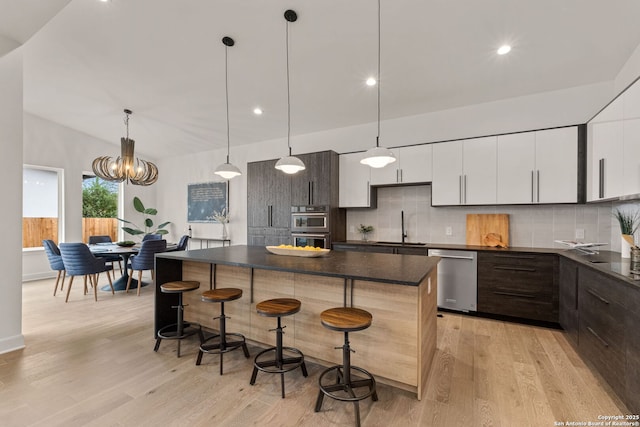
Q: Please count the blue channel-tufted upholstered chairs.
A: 6